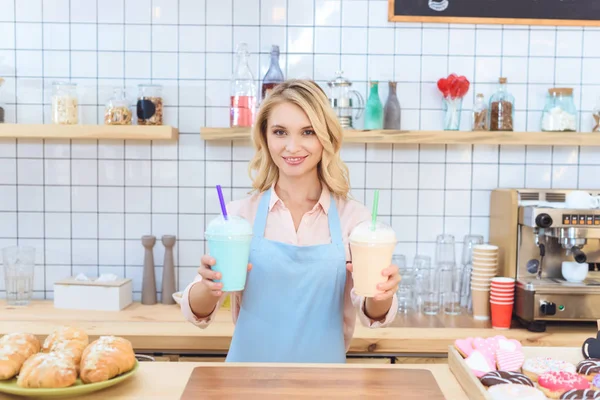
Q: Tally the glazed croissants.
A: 4